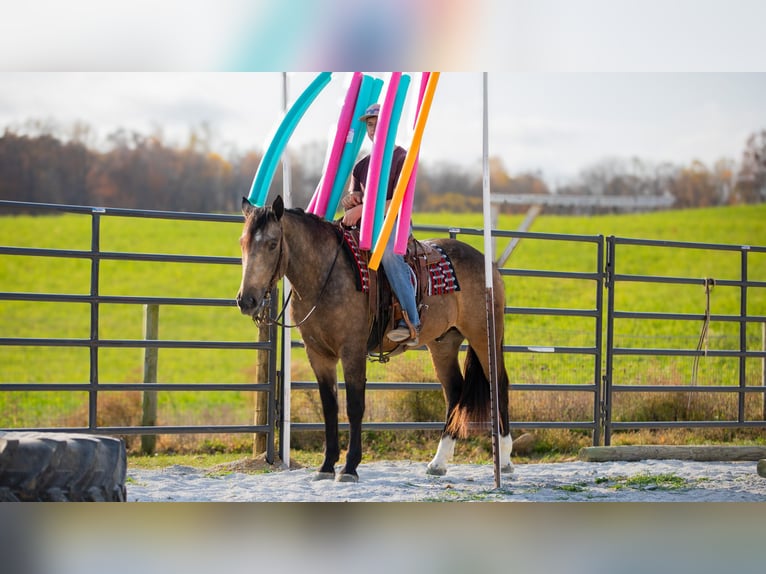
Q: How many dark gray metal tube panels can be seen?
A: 3